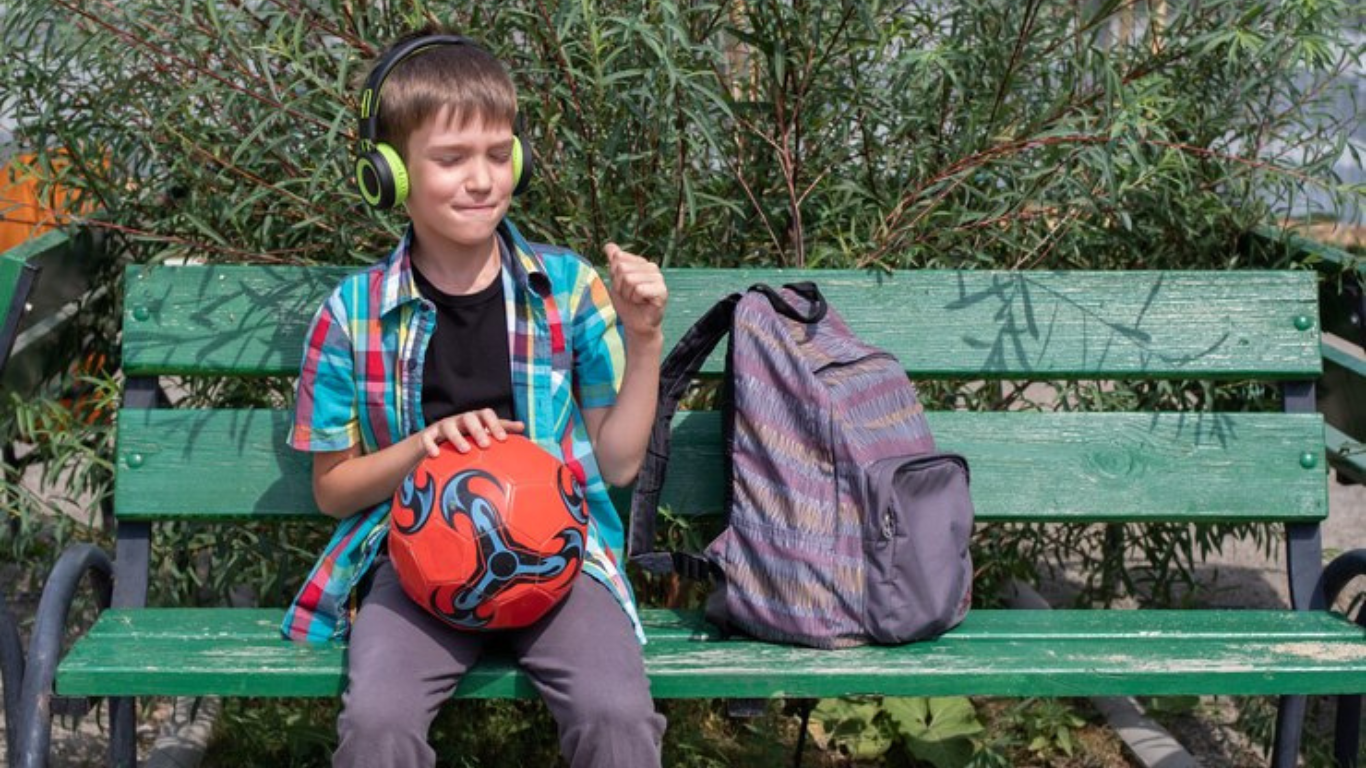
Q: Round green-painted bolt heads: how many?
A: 4